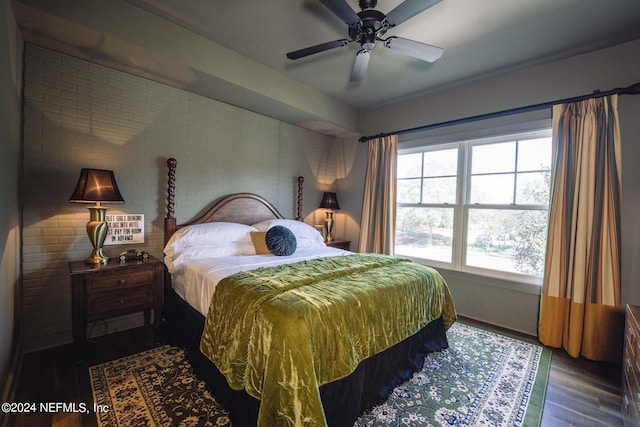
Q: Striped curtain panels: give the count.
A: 2